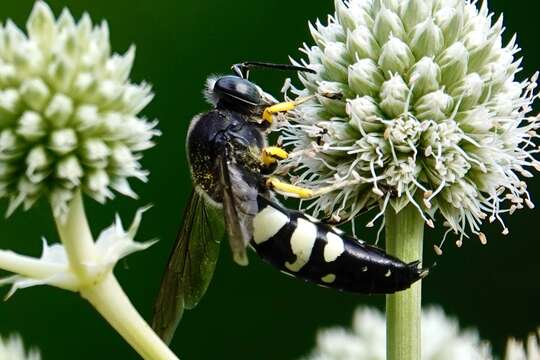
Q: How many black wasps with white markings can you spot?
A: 1